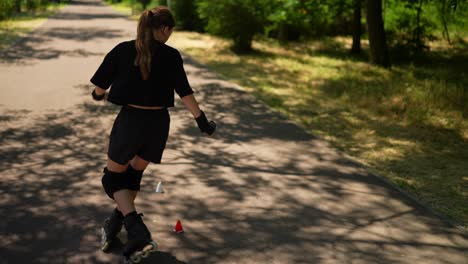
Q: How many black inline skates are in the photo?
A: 2